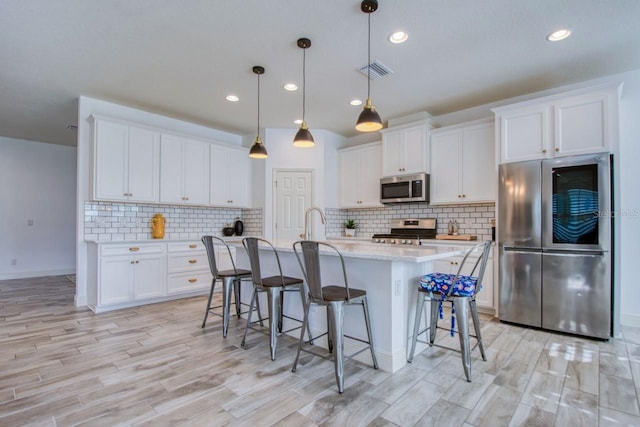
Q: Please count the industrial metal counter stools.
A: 4